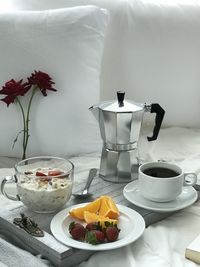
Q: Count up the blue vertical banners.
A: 0